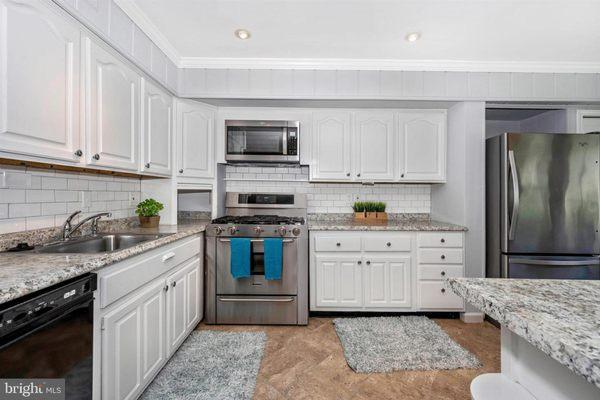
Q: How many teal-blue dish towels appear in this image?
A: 2